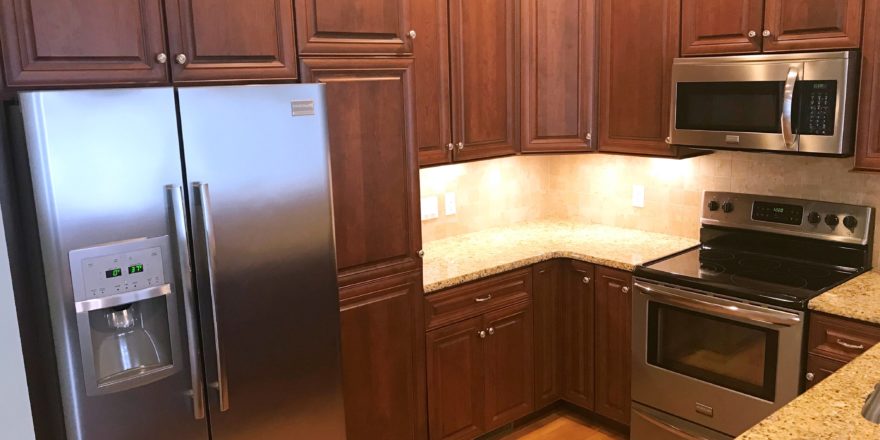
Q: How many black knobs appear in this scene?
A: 5